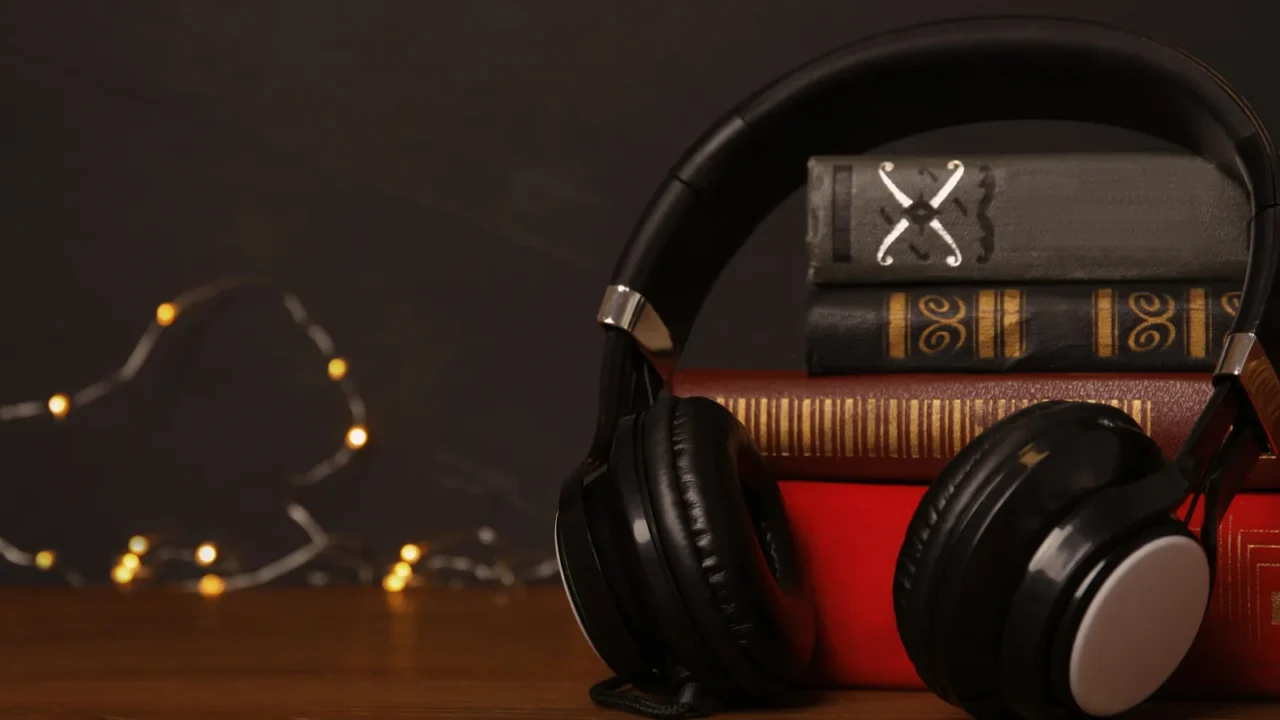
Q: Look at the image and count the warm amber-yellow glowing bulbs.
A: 13